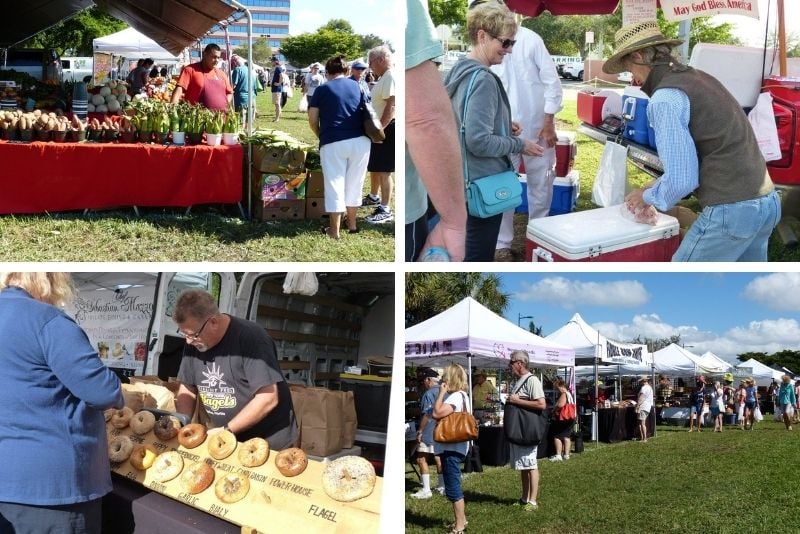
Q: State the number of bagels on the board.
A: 14